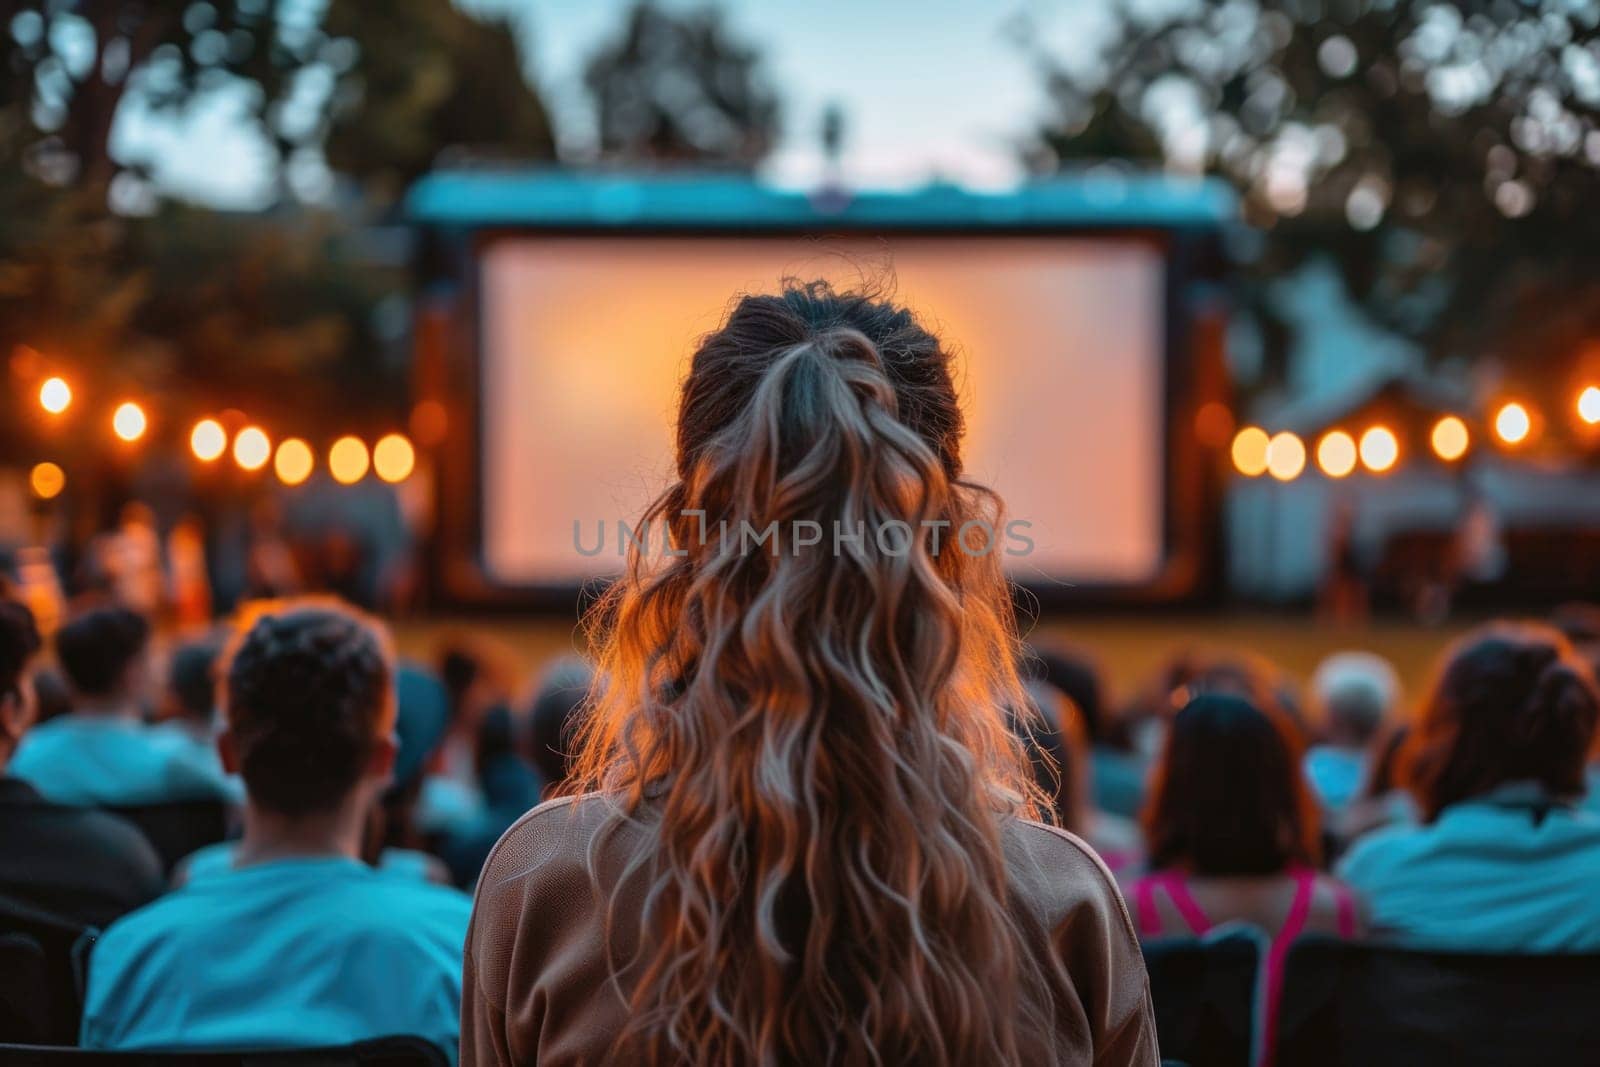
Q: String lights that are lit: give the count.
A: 15